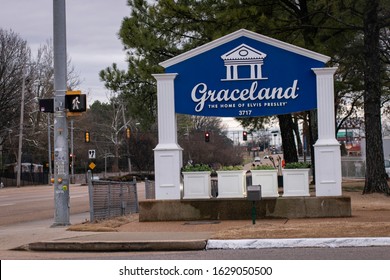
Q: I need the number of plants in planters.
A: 4